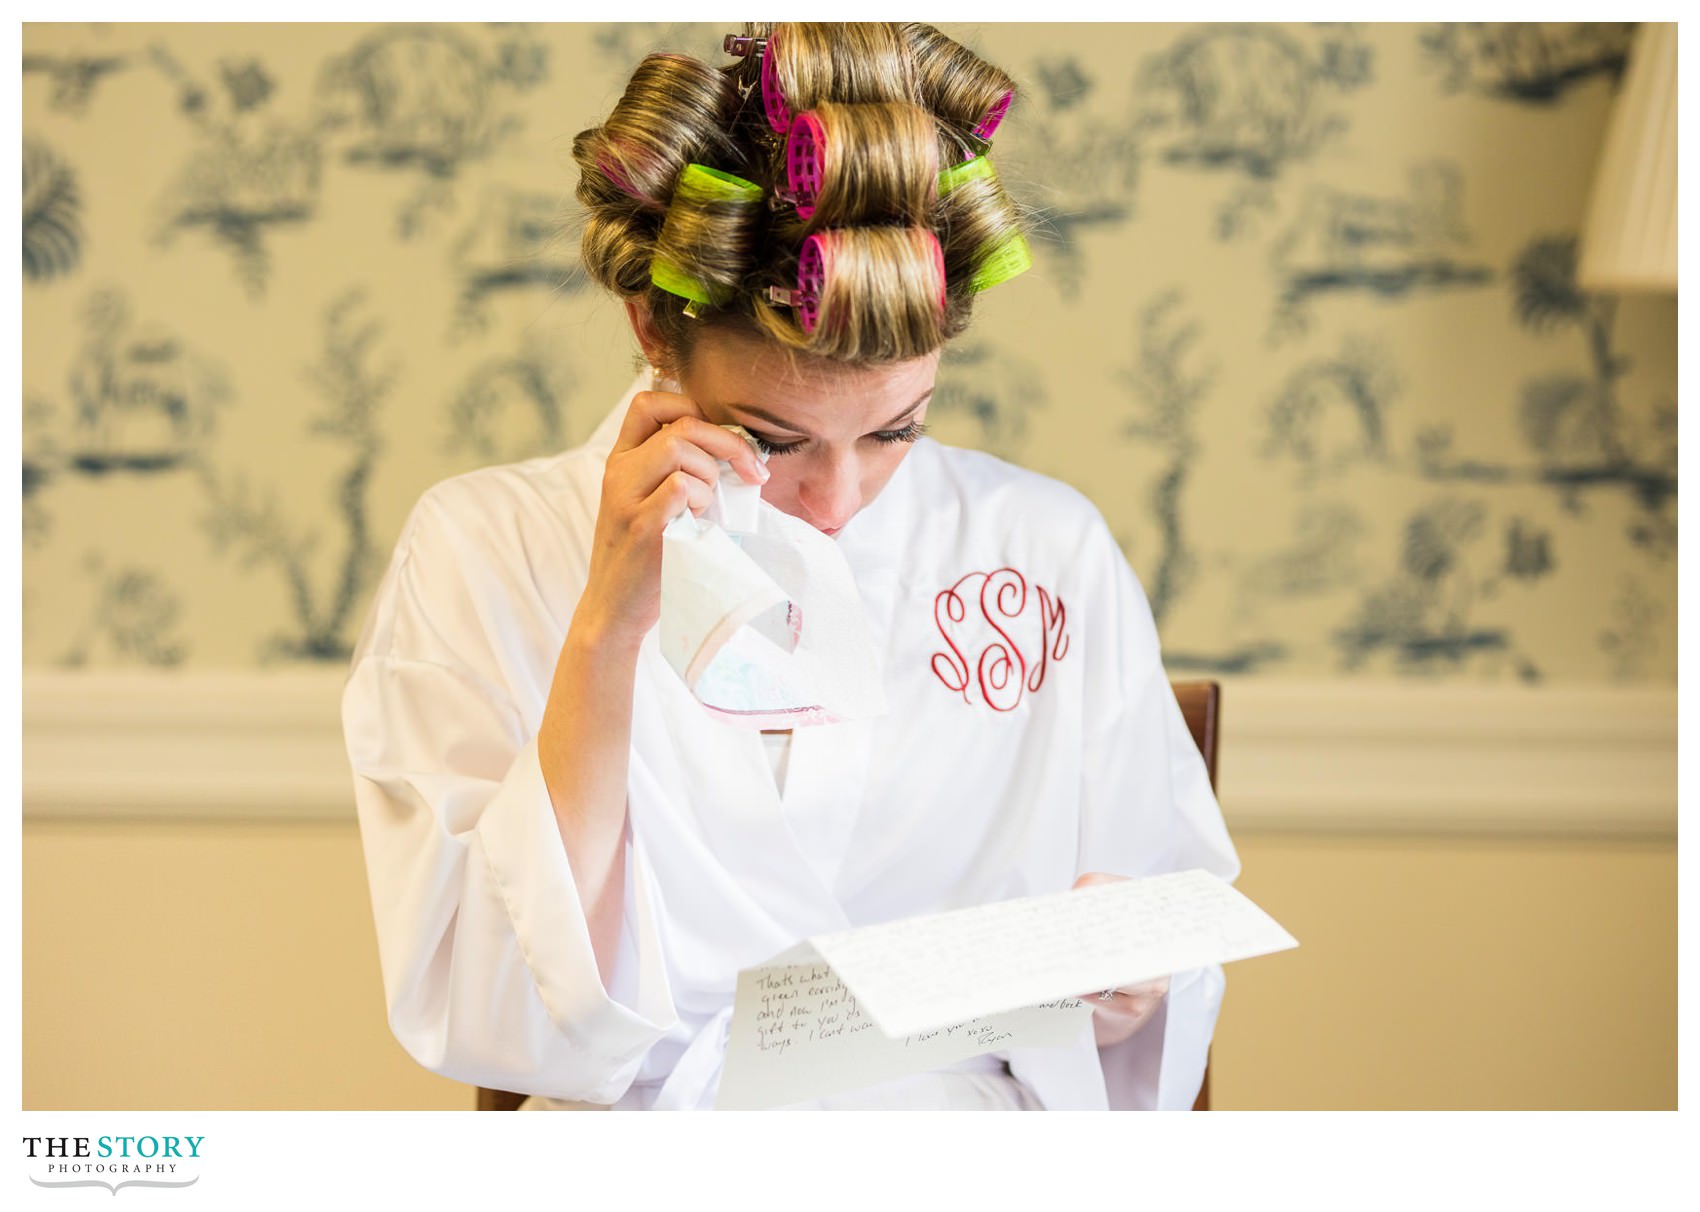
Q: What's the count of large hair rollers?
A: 7